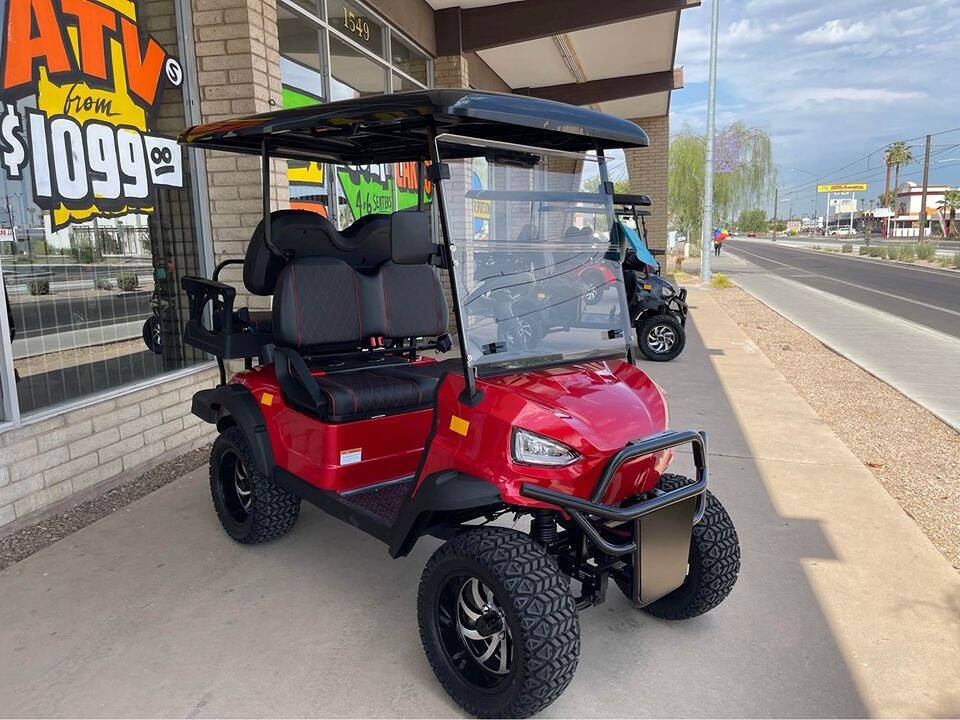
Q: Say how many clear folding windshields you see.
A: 1